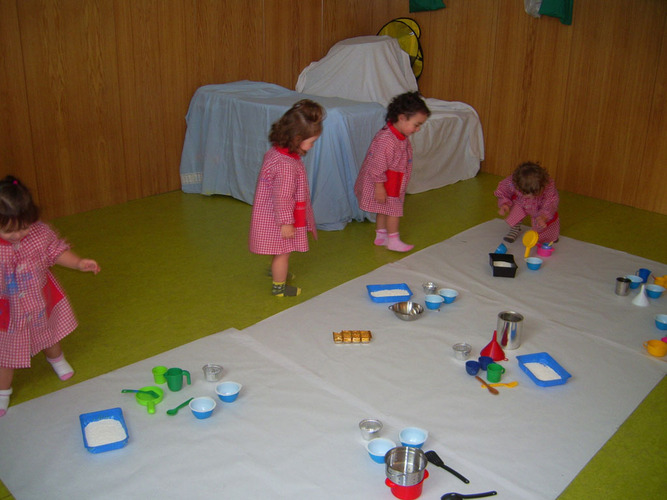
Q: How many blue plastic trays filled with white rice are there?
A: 3